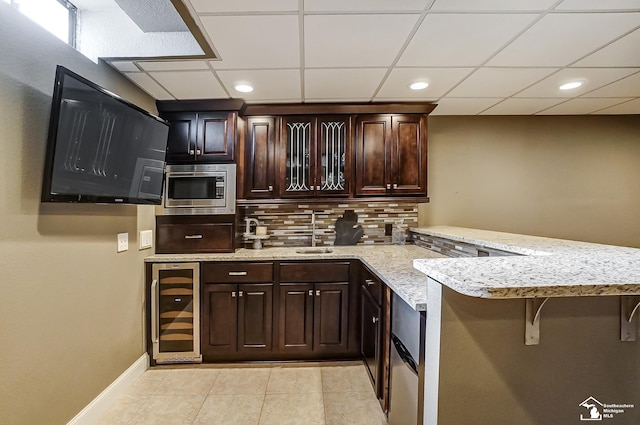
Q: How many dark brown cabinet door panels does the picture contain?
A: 12